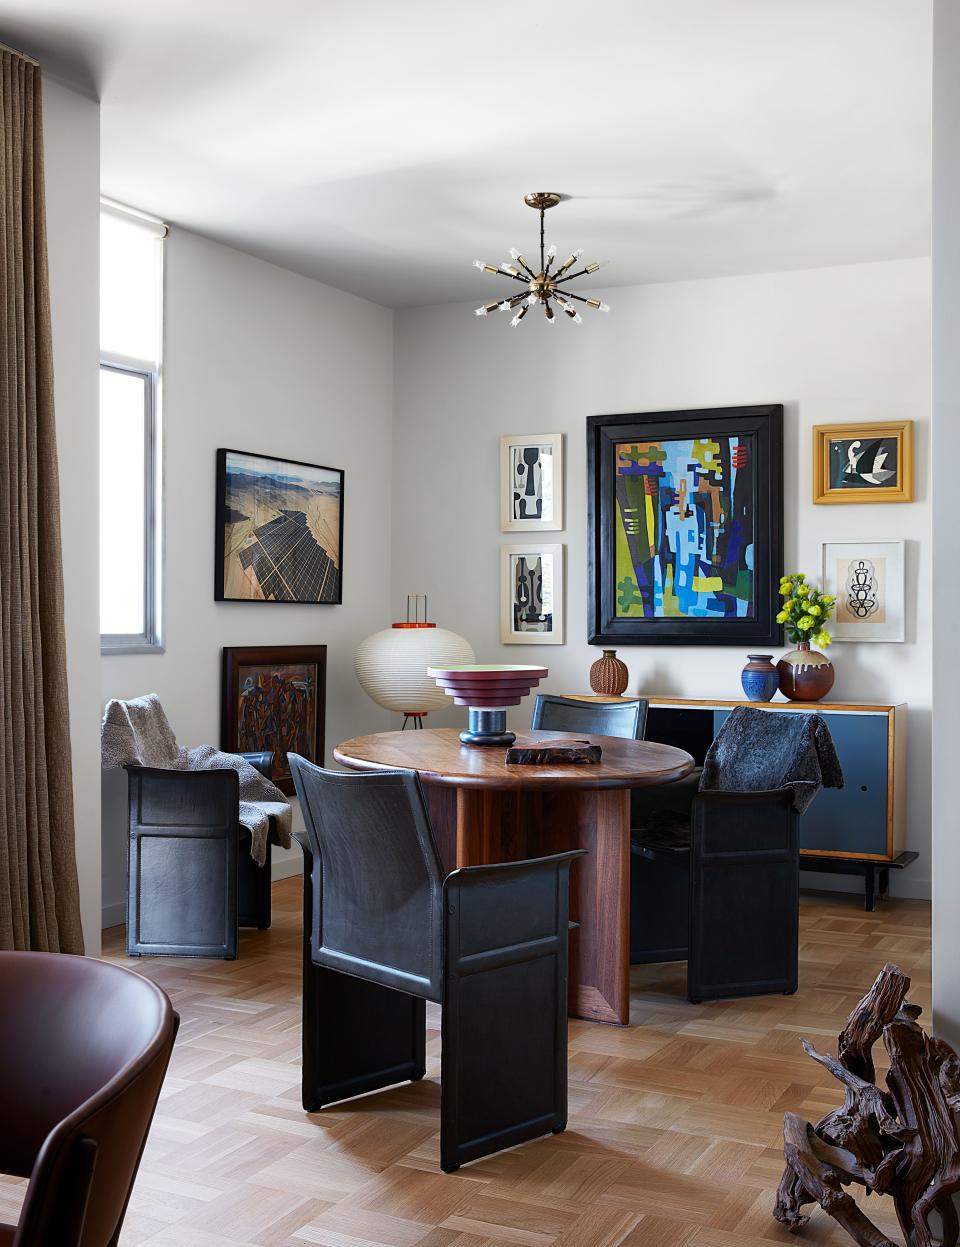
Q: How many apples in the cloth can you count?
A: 0